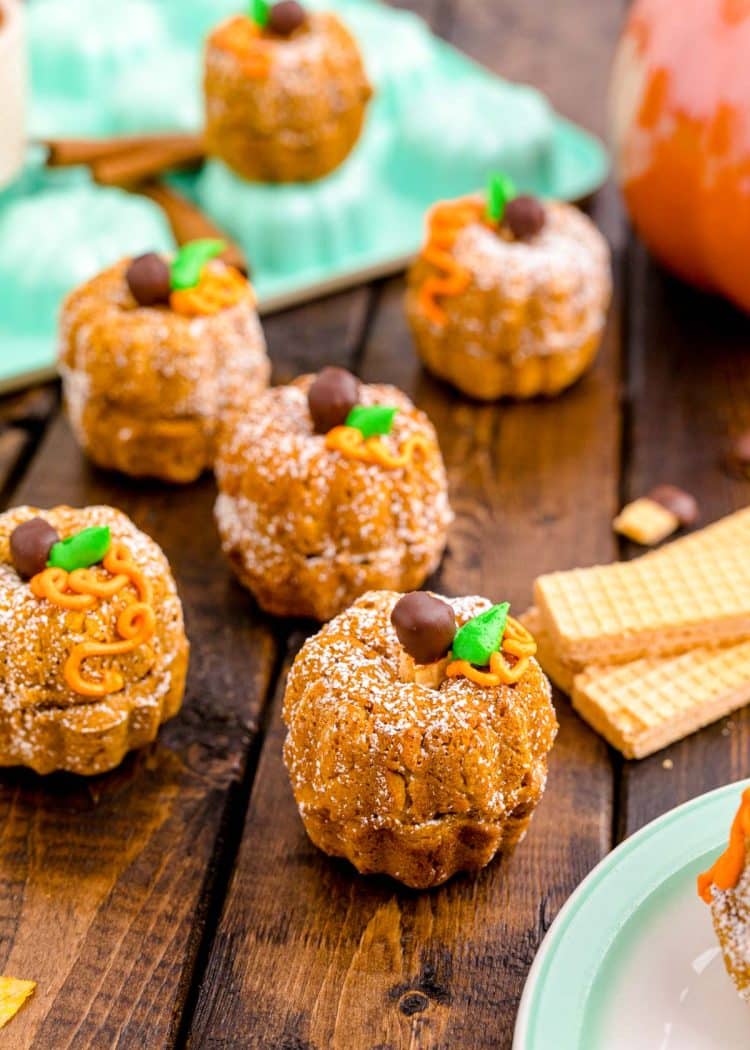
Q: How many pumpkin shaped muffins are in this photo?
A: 7